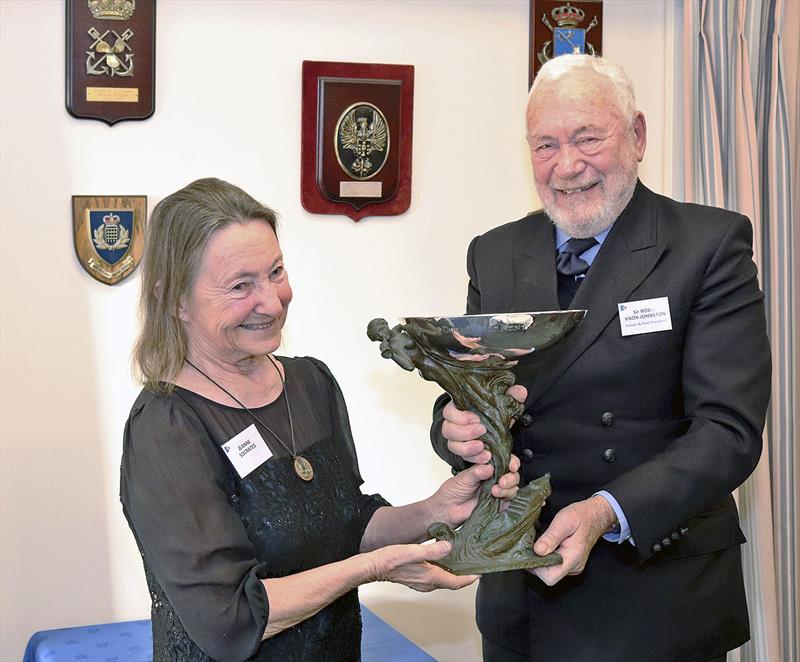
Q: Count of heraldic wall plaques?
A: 4